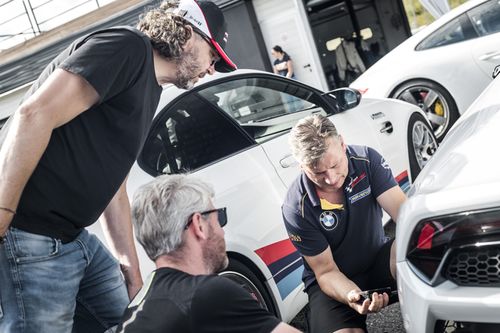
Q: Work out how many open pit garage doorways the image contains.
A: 1